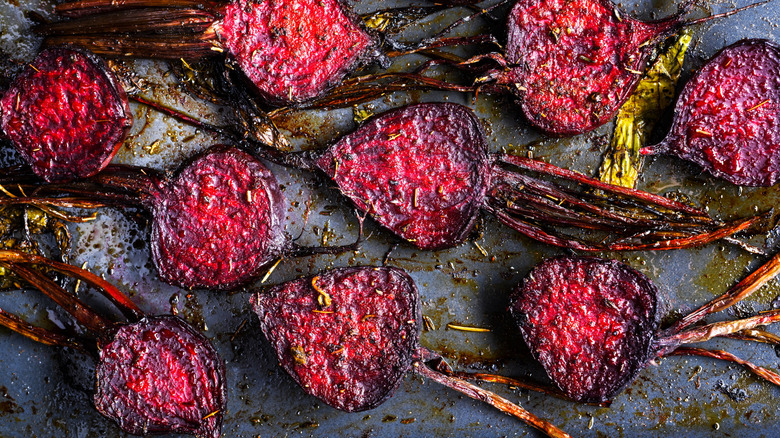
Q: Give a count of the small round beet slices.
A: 9